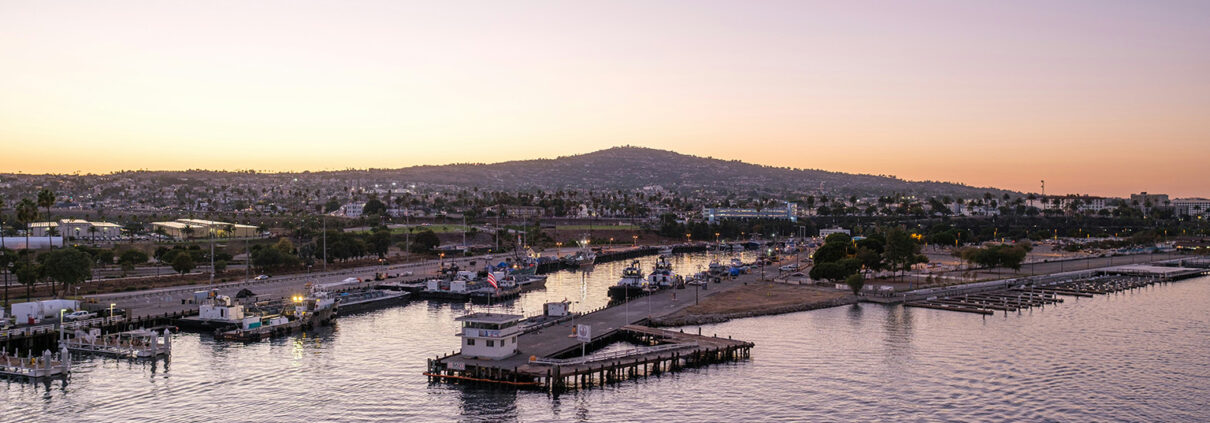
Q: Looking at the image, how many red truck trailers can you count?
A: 0